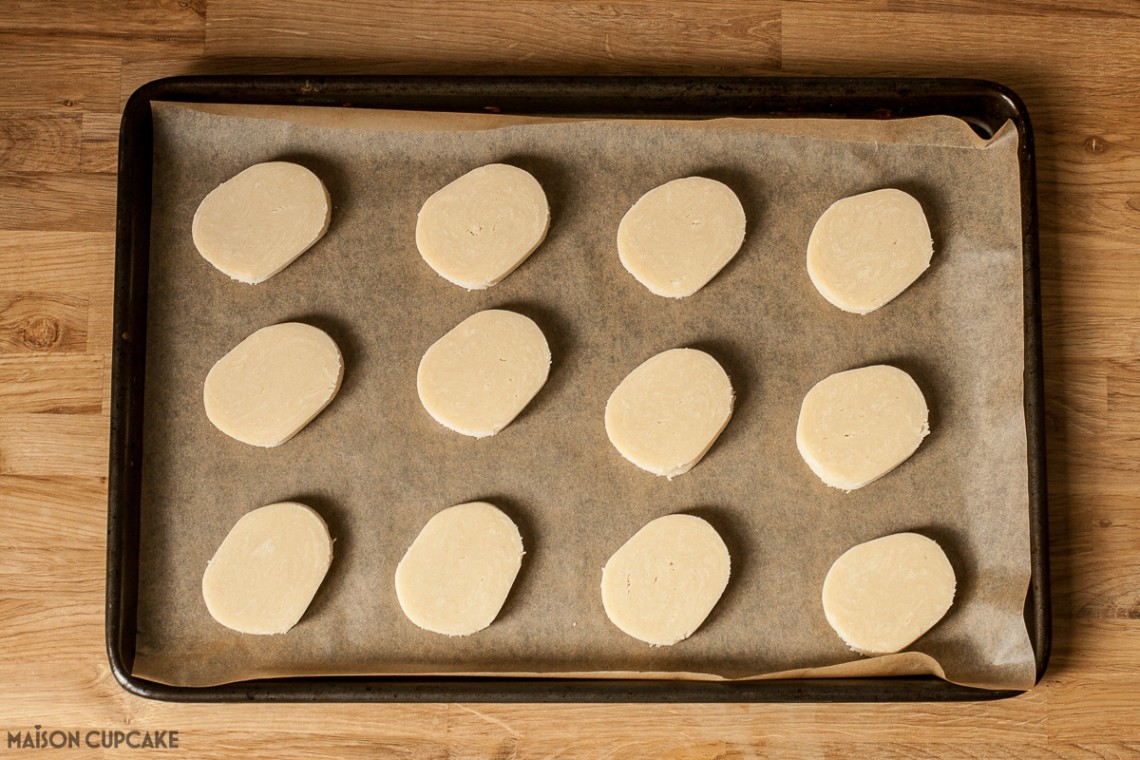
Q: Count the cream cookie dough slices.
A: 12